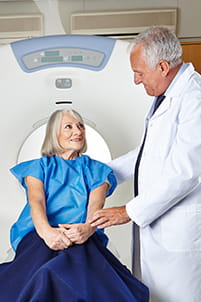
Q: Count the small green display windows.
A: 3